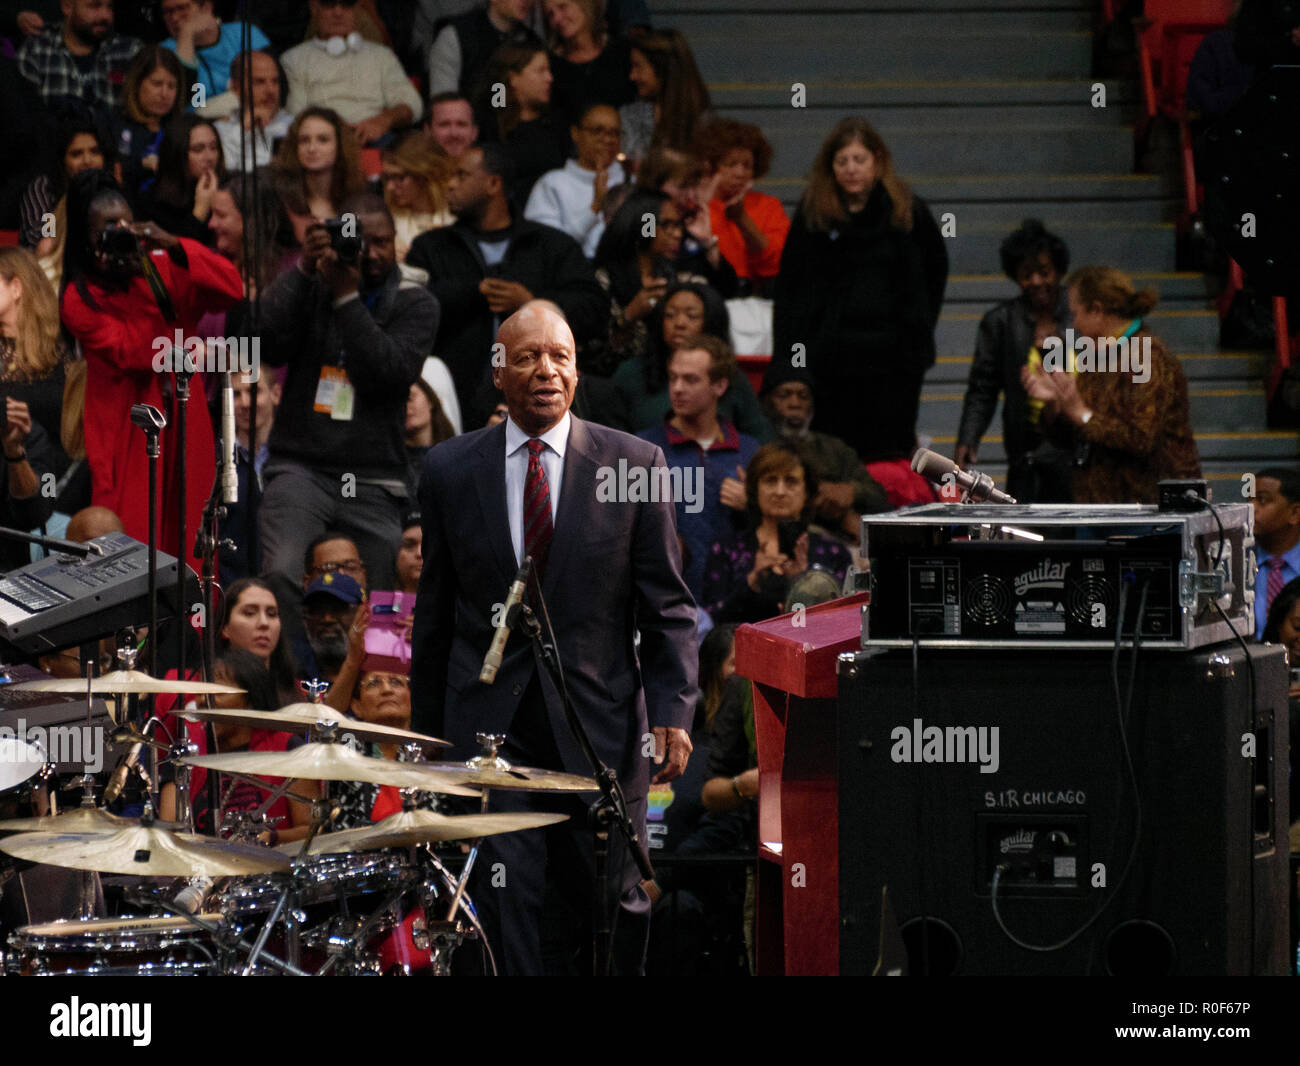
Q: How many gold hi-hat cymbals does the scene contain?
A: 7